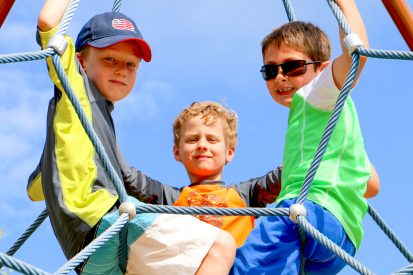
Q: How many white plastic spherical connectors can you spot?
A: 2